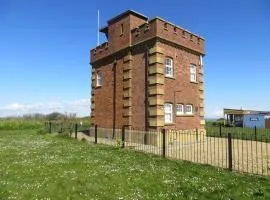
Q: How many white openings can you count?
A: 6